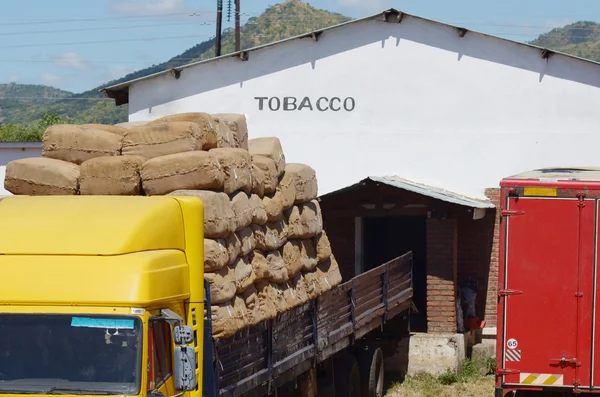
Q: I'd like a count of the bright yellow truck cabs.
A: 1